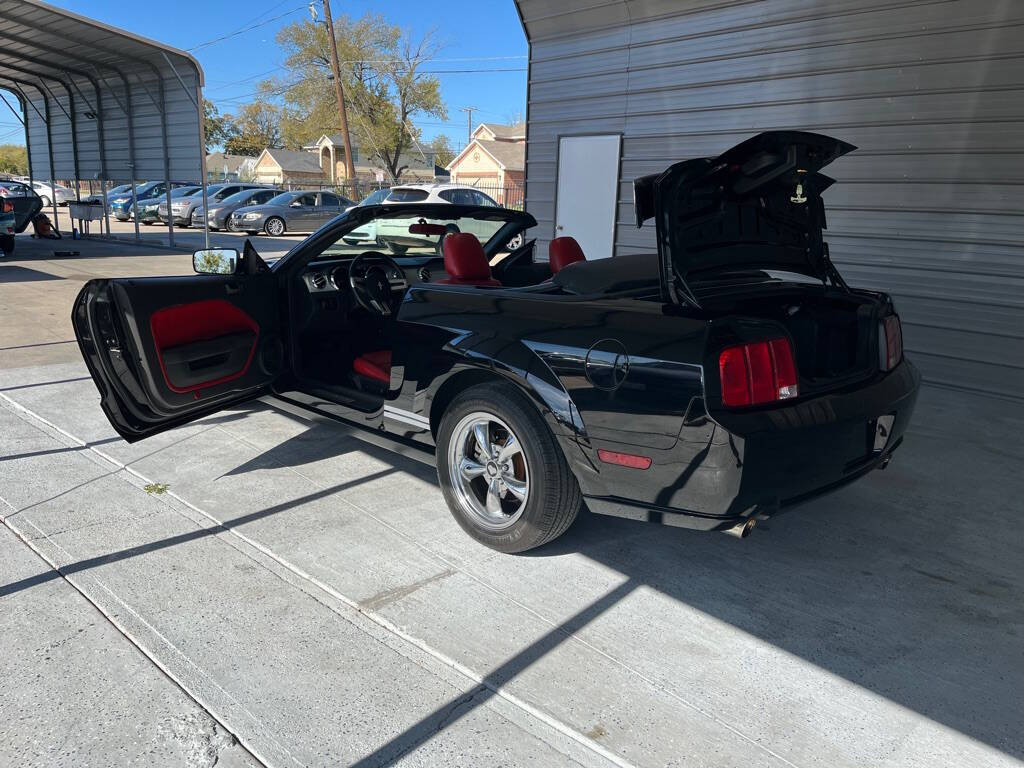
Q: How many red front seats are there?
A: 2